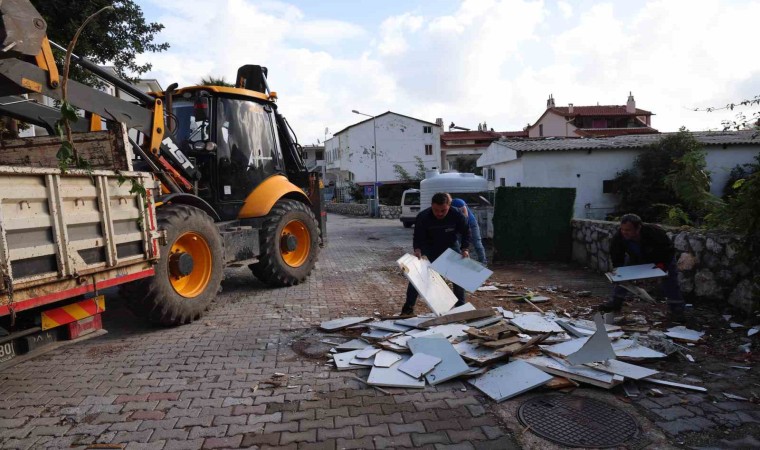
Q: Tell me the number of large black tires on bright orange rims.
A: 2